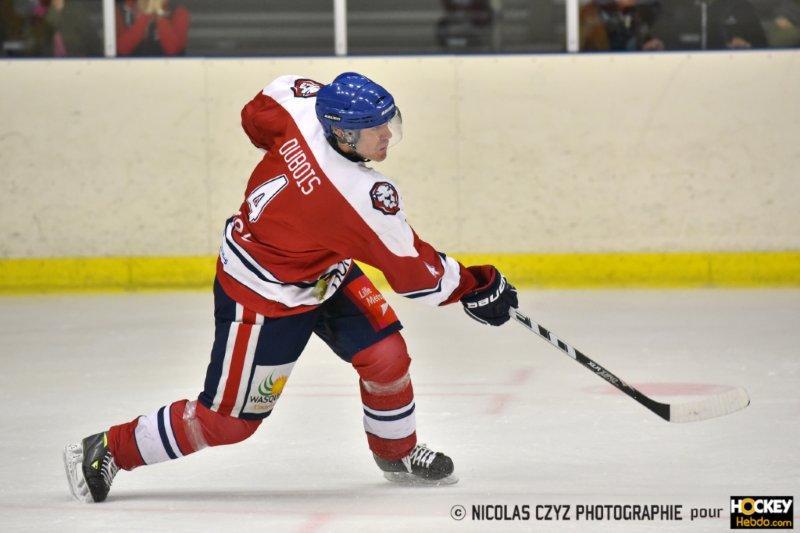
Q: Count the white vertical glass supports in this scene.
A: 3